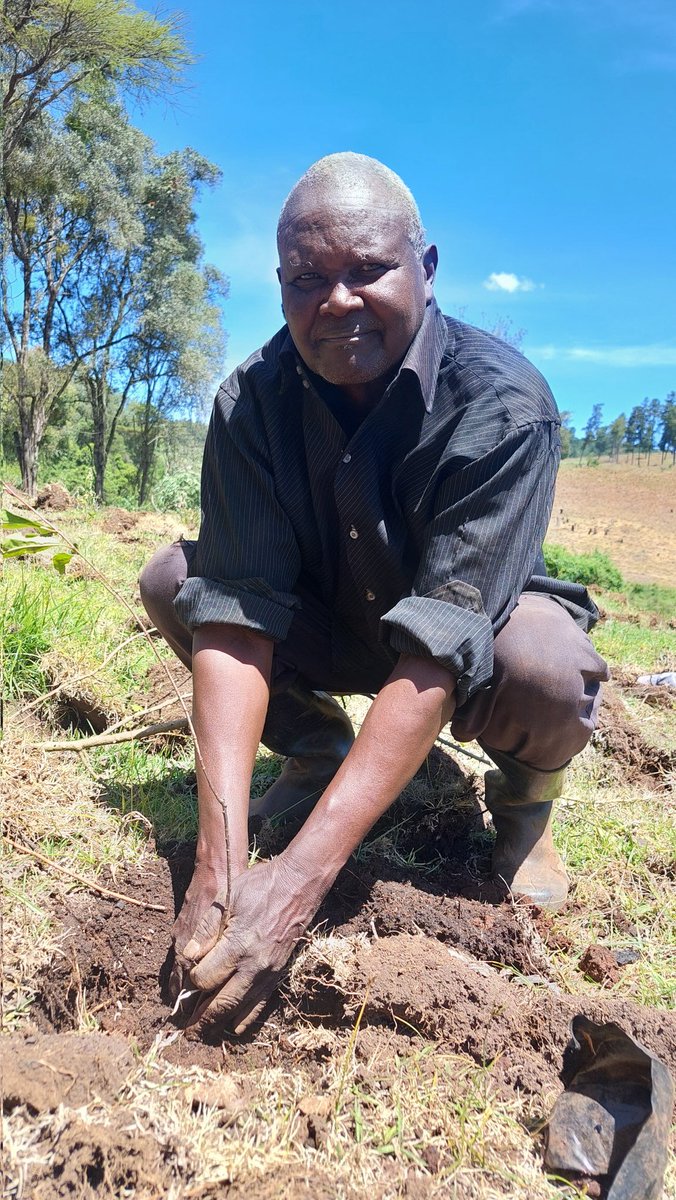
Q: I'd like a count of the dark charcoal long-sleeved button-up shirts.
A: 1